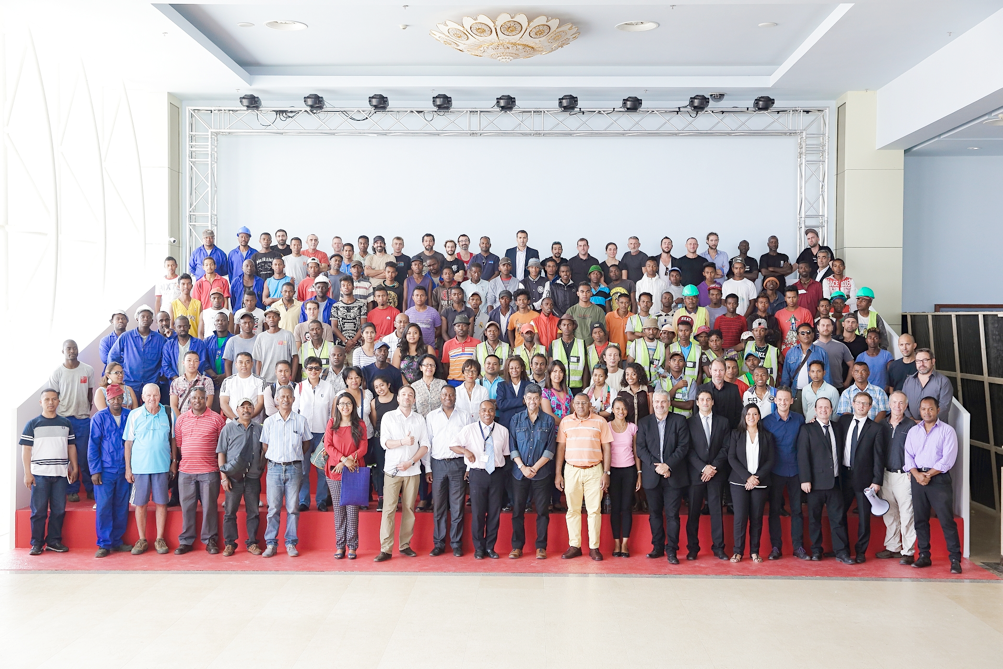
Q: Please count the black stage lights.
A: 9